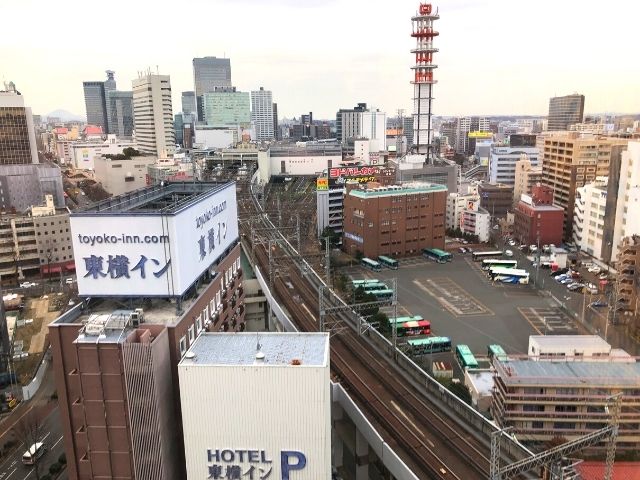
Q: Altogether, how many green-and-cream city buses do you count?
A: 11